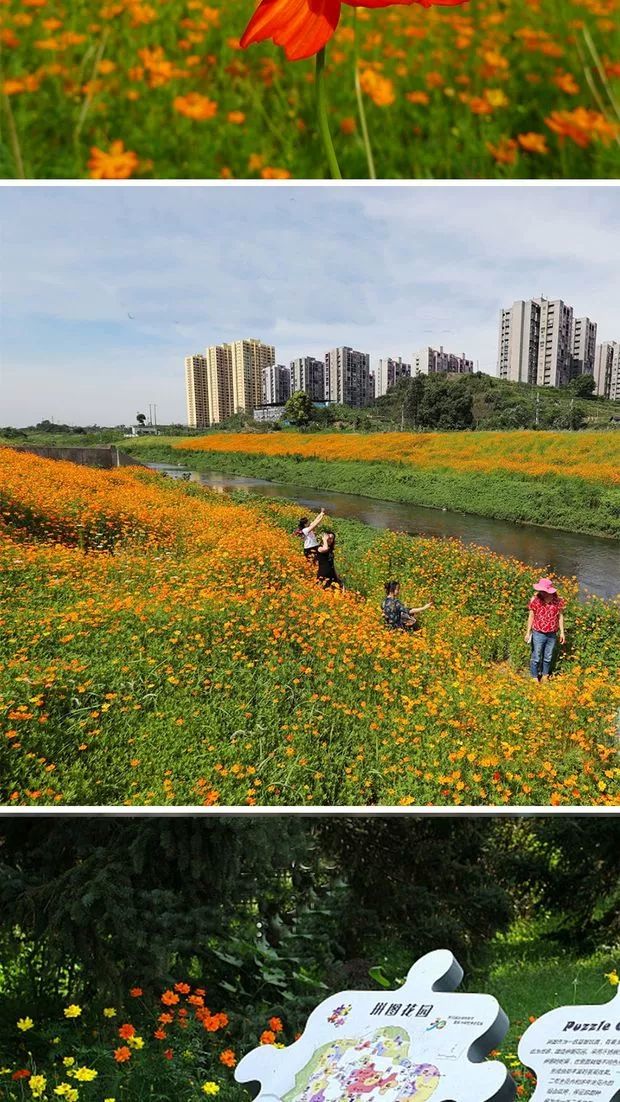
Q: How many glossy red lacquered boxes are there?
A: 0